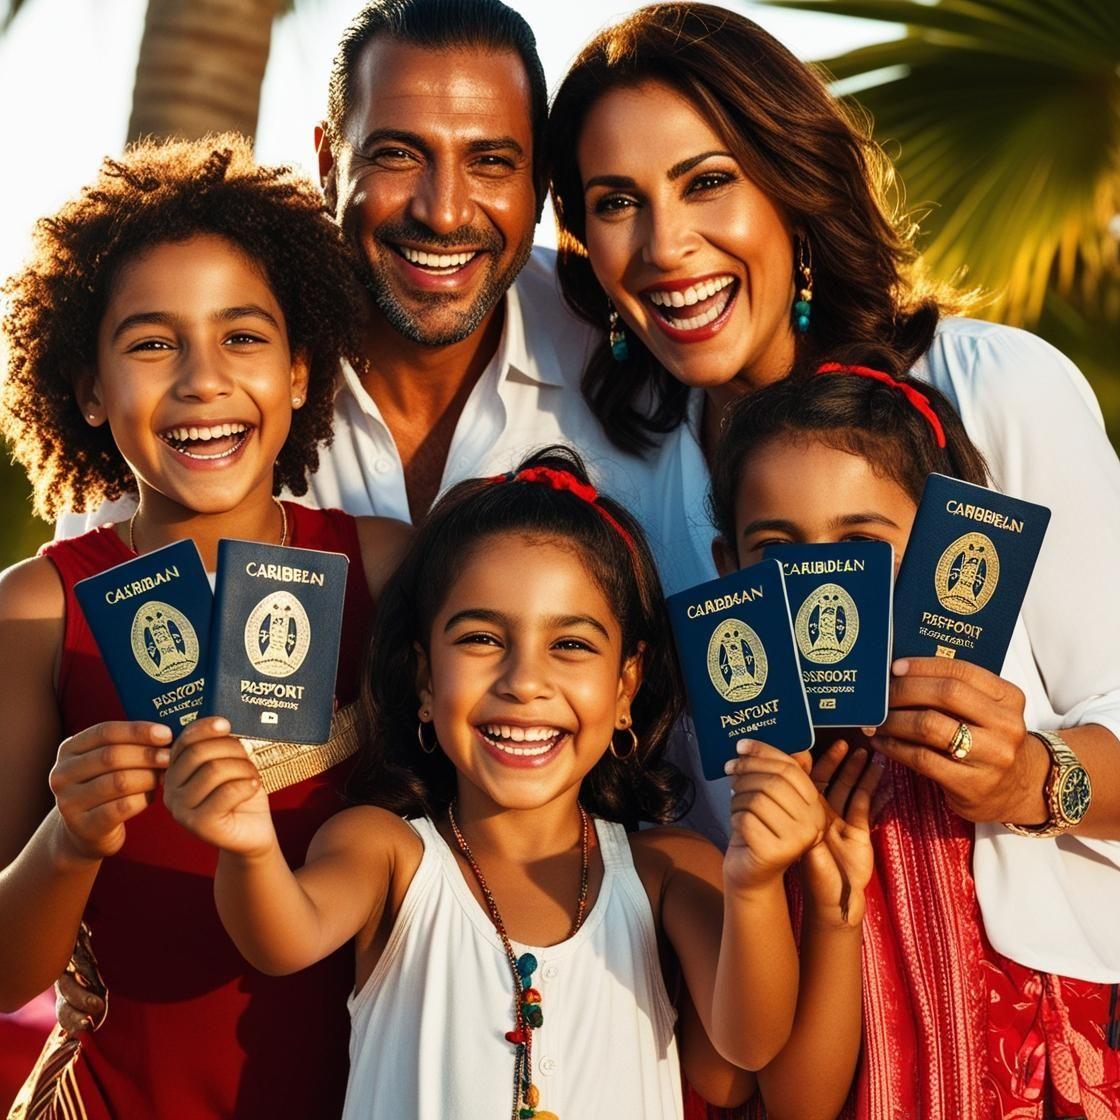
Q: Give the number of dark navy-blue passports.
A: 5